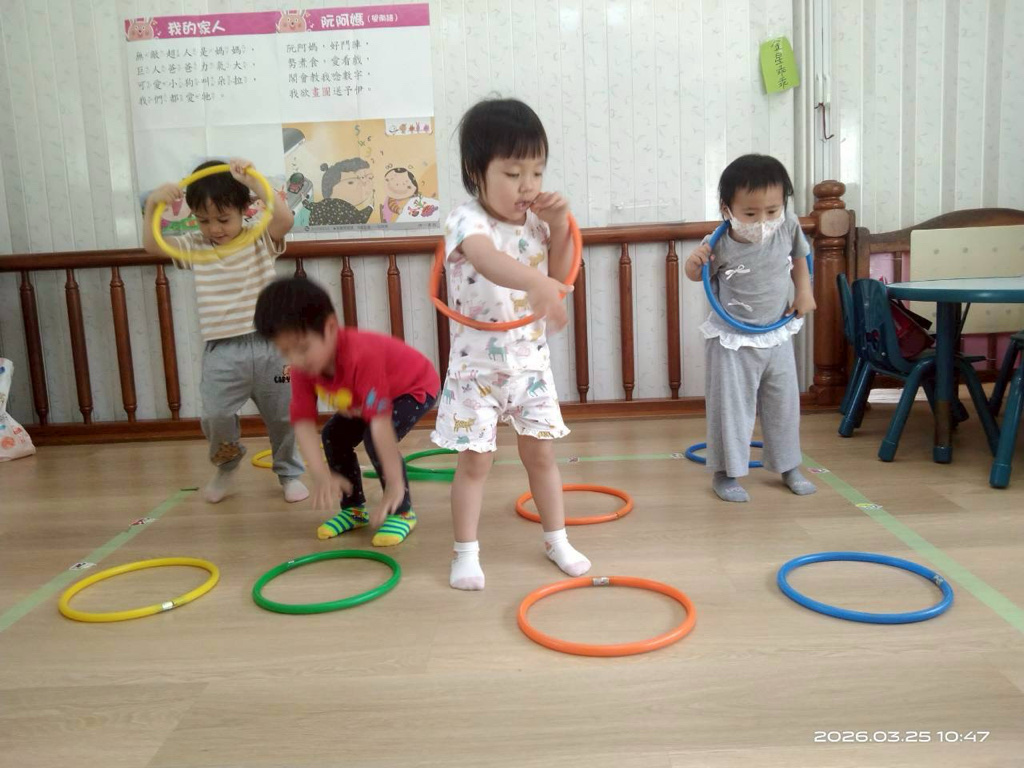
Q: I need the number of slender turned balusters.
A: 11